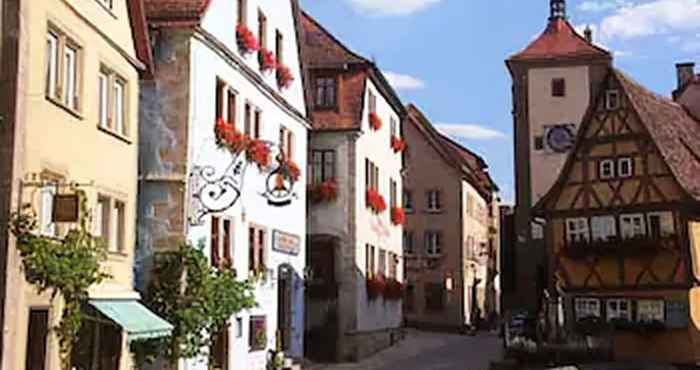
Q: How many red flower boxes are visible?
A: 13